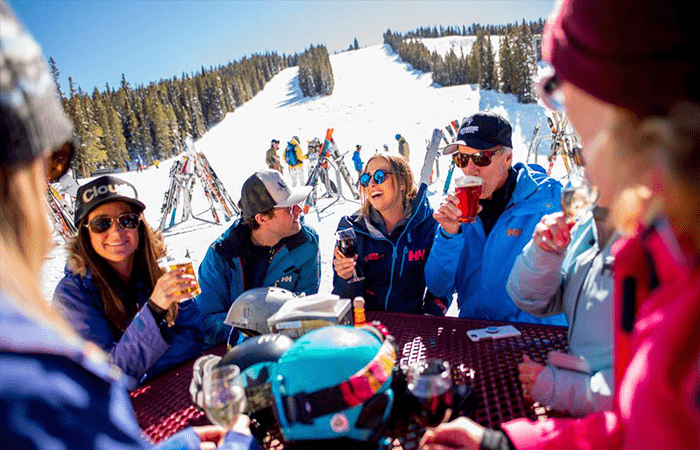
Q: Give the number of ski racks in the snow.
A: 5